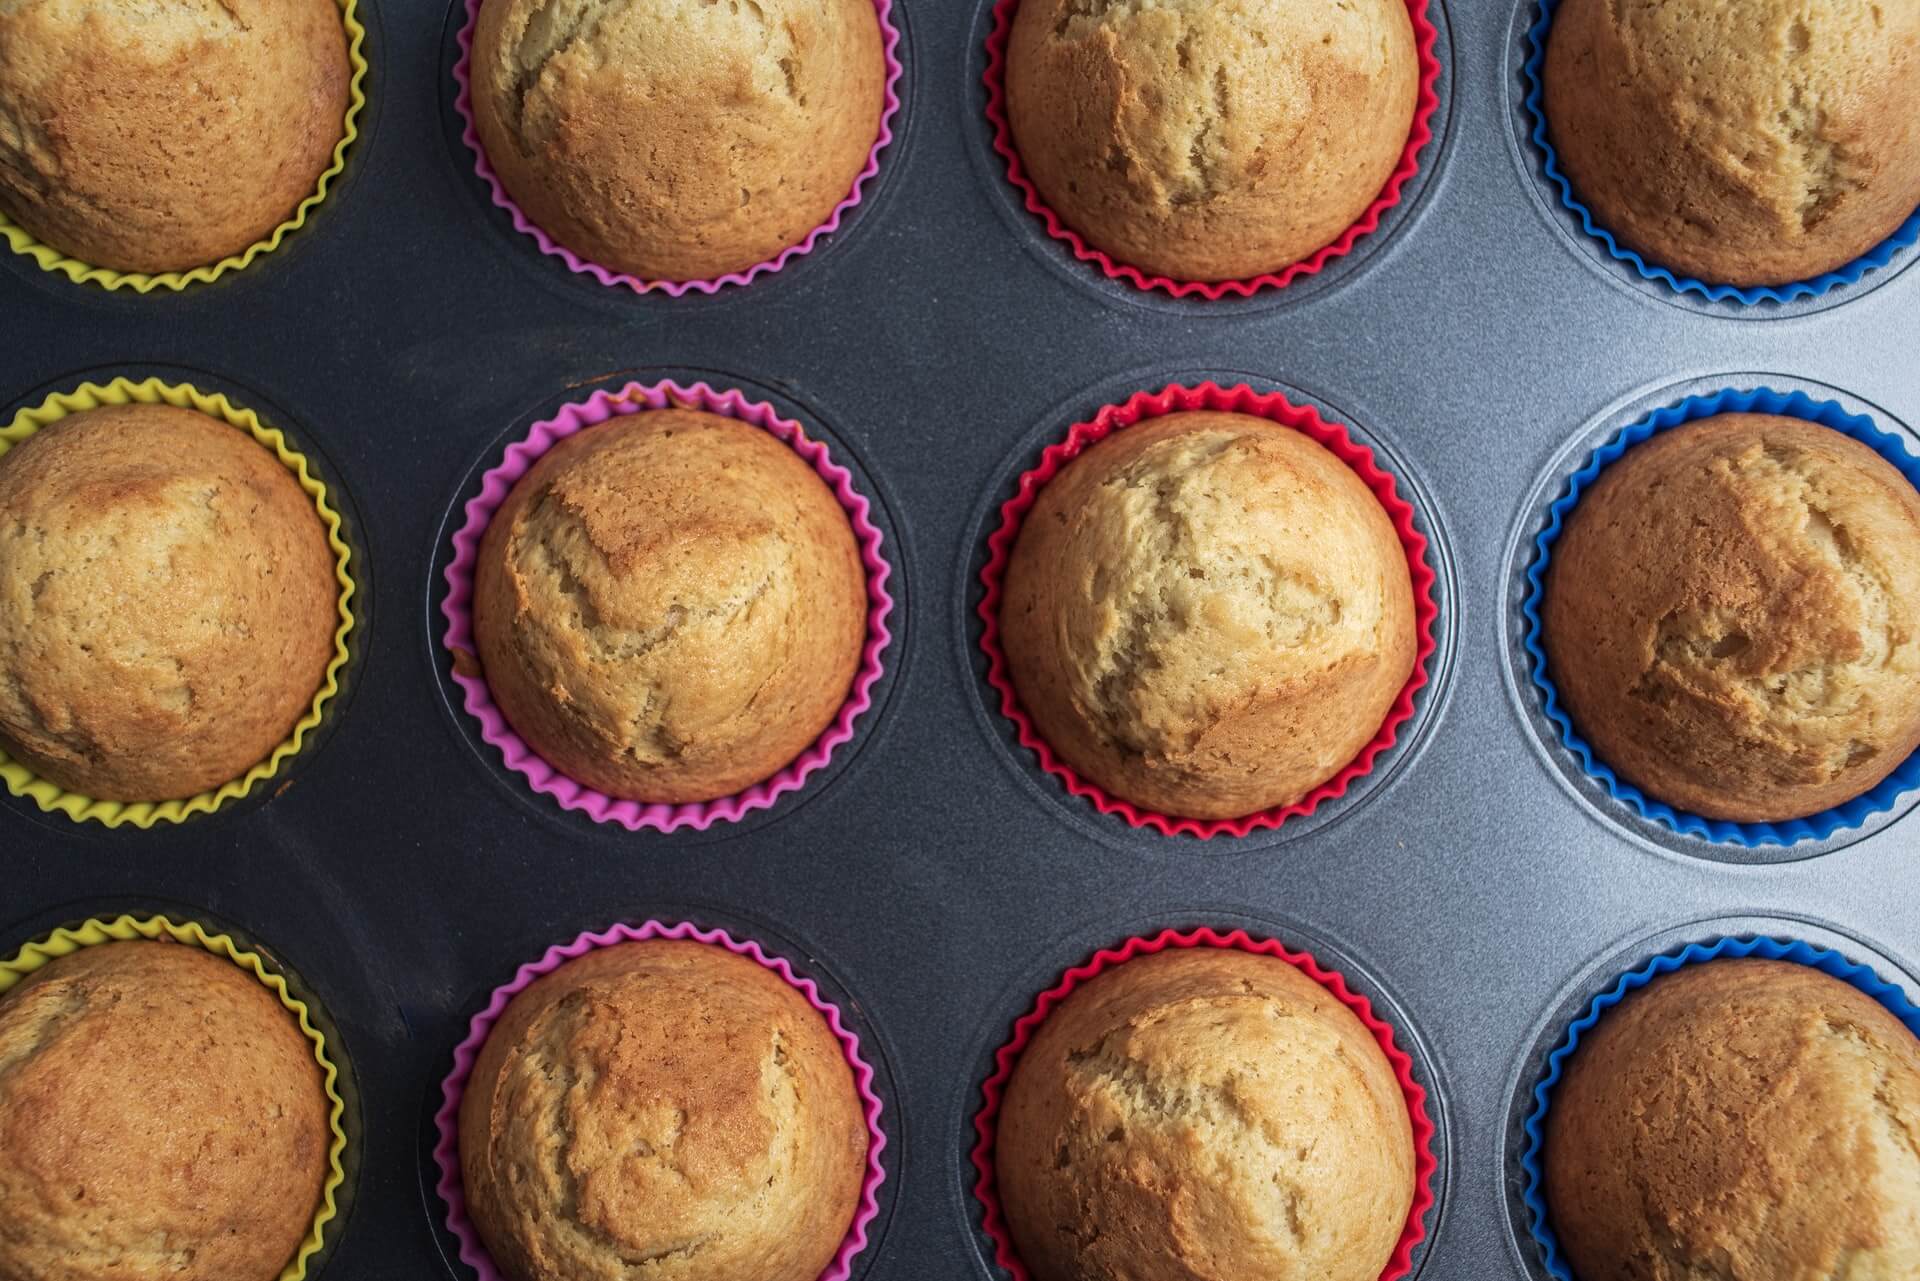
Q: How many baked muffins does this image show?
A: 12